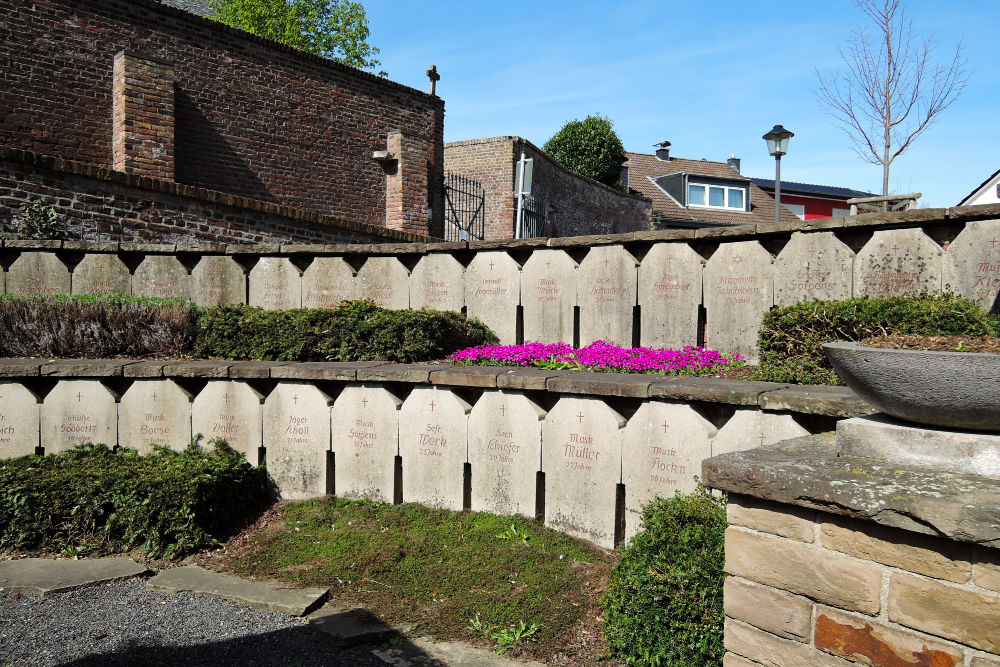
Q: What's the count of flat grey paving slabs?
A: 4